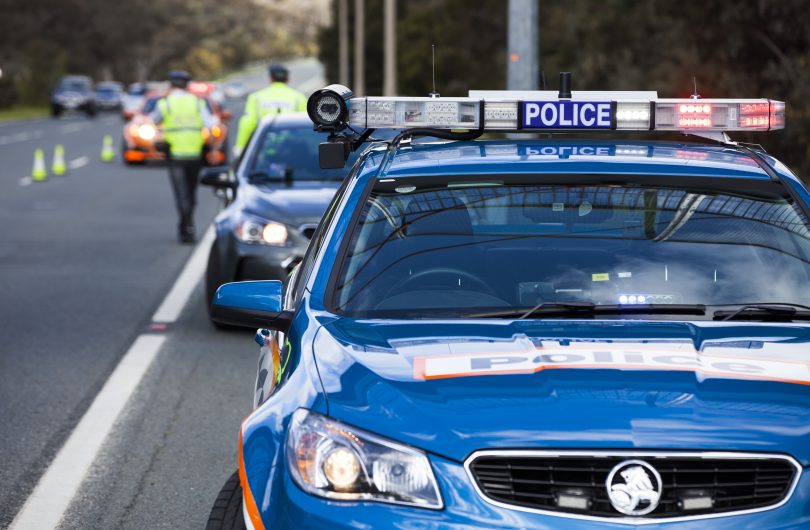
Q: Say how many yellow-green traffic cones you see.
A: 3